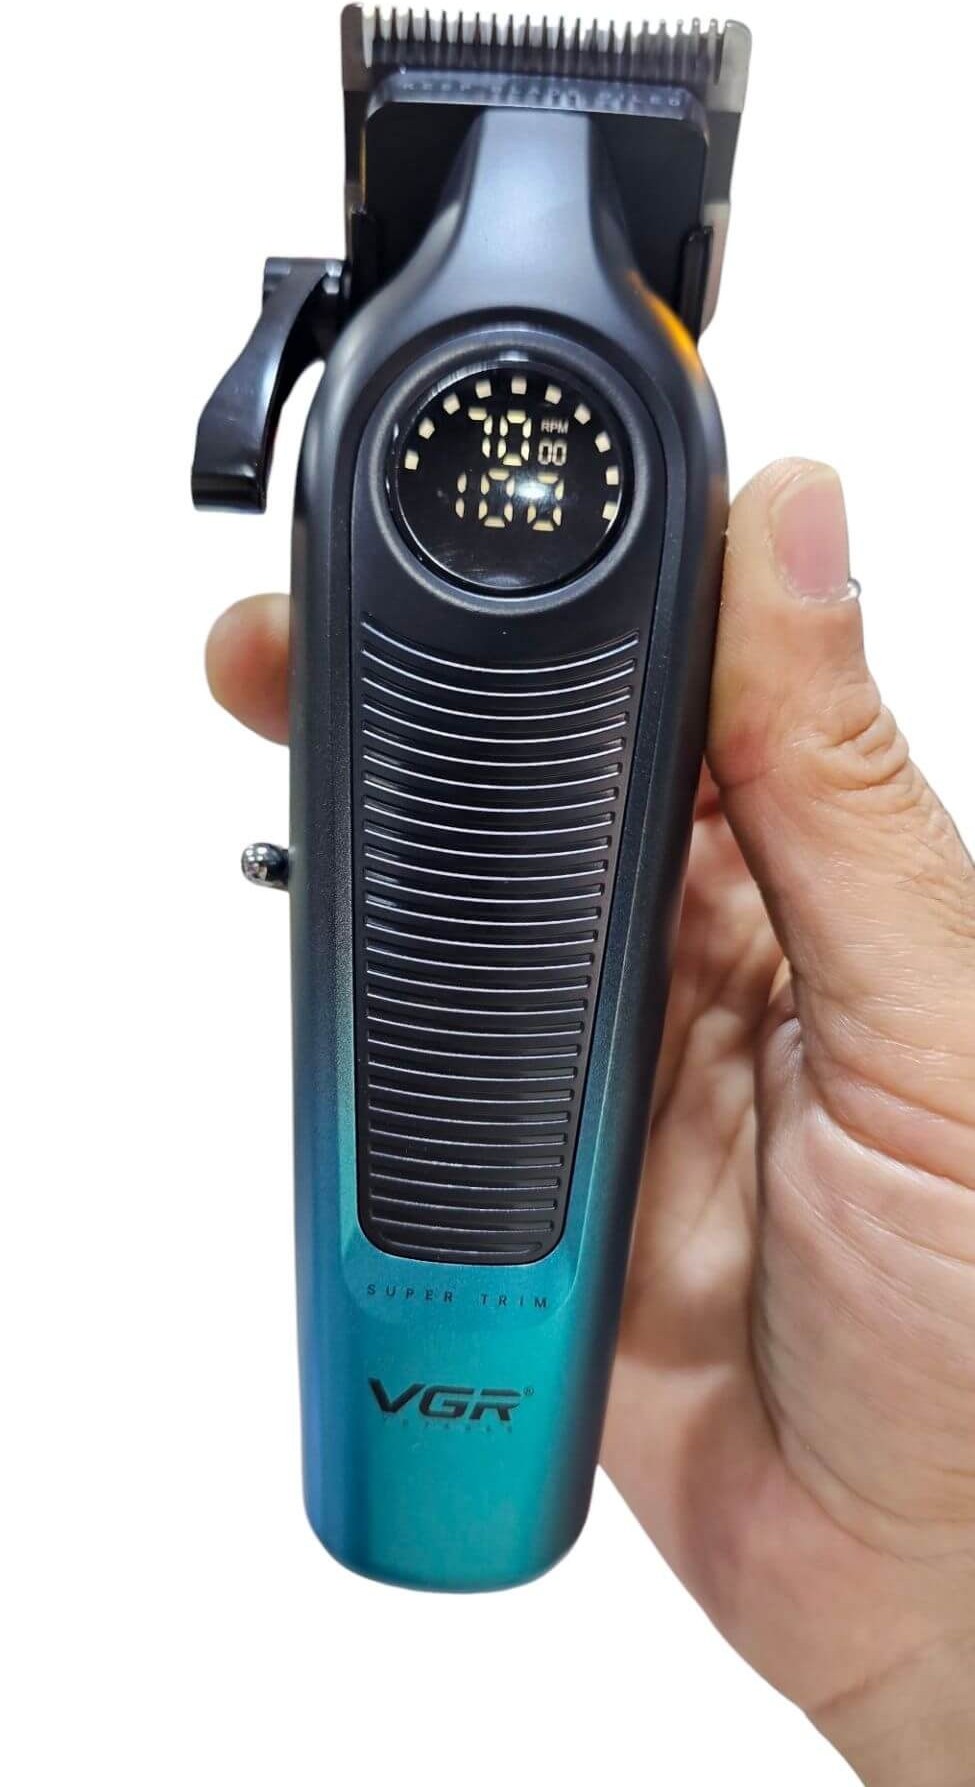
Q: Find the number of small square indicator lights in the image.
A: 10